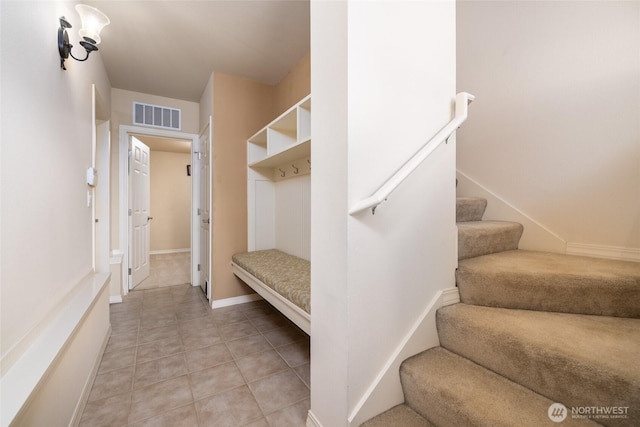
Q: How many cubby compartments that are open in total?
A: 3